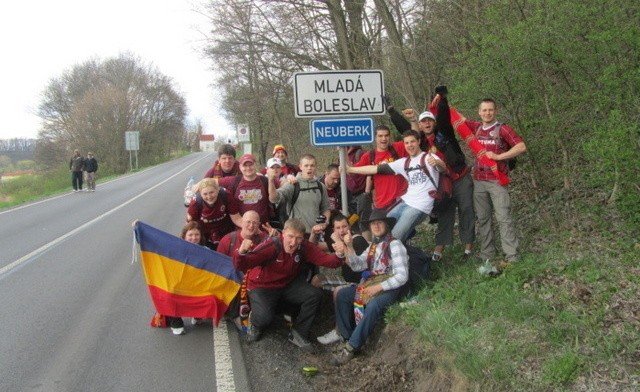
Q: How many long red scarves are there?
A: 1